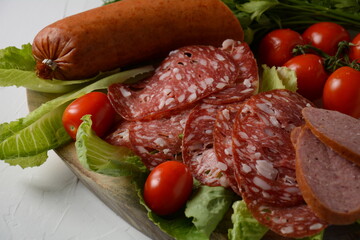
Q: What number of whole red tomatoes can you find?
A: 7